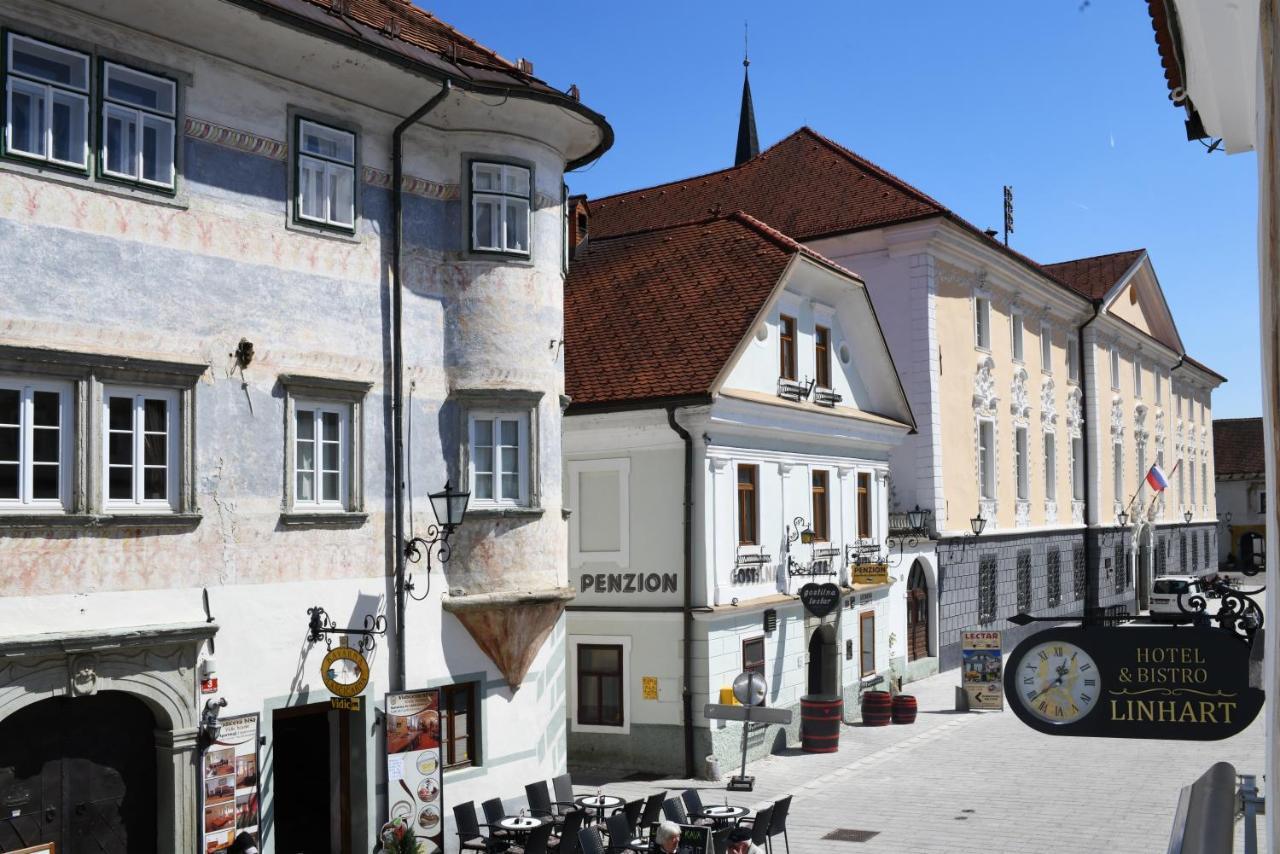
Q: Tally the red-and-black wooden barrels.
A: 3